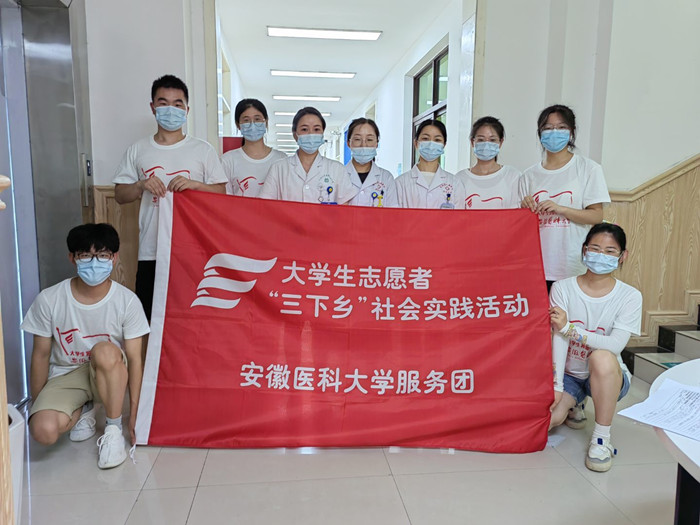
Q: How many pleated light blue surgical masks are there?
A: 9